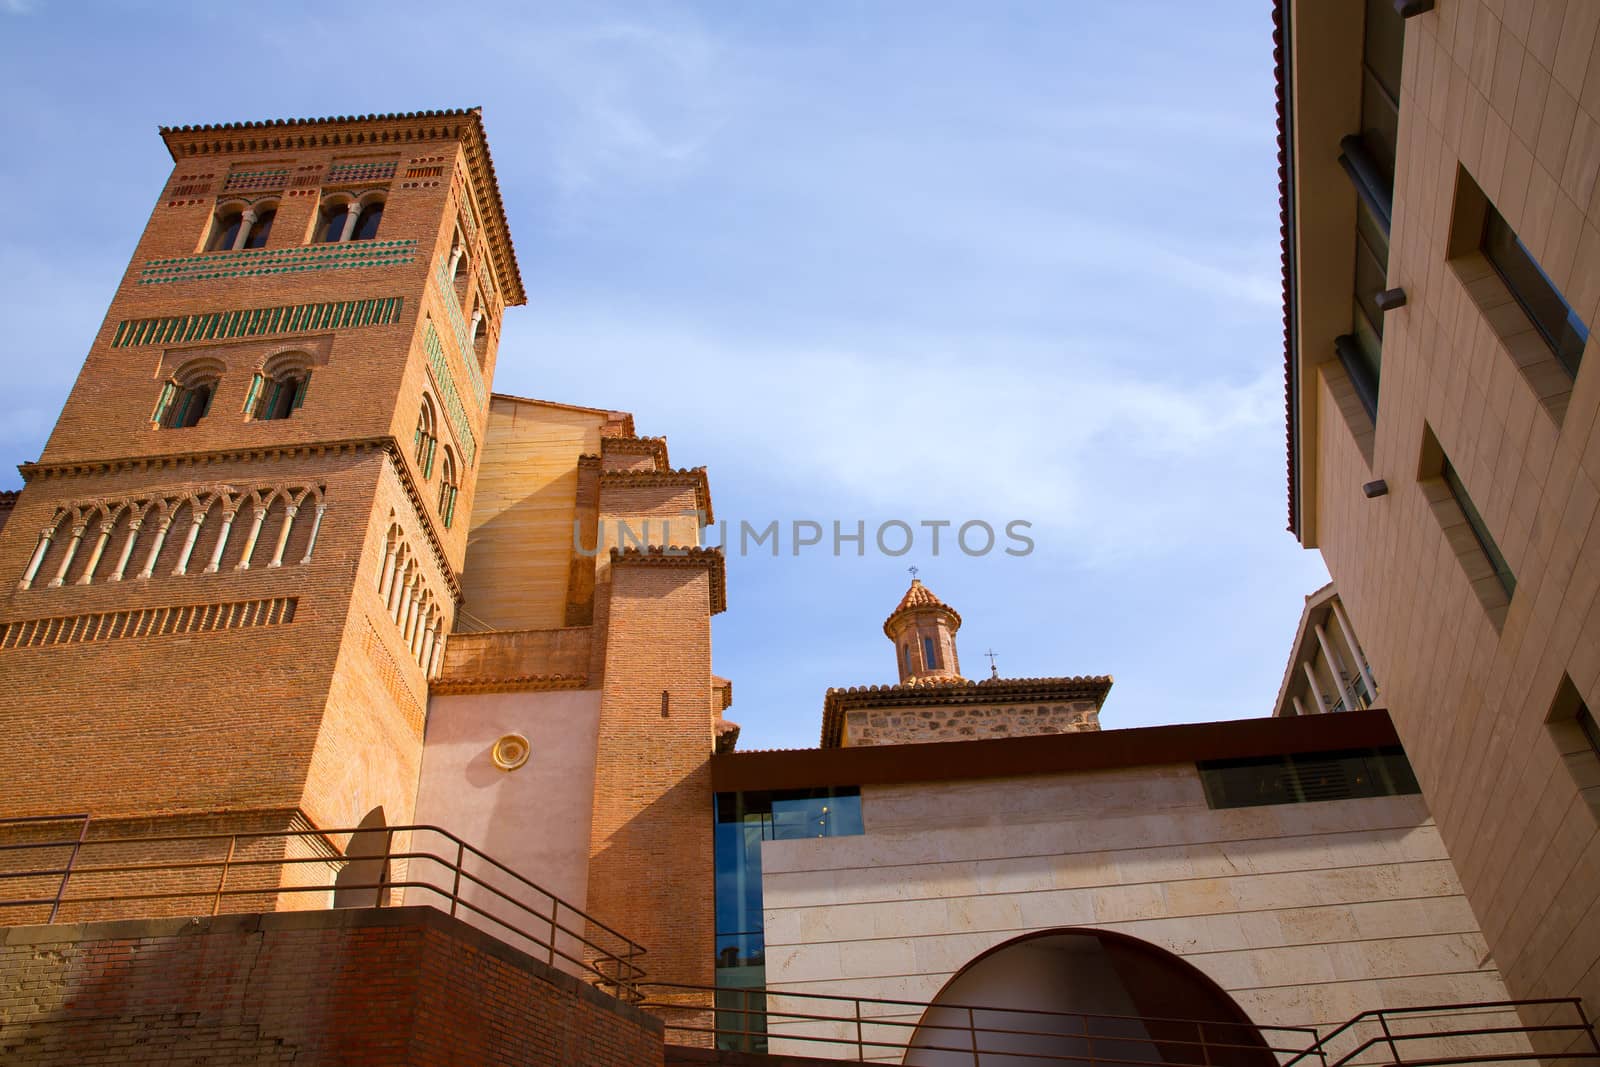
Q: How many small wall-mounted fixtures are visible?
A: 3